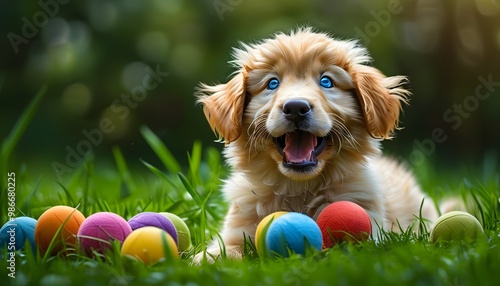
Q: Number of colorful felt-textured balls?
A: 10